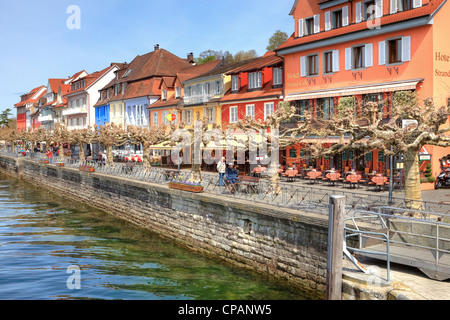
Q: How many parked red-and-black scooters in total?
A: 1